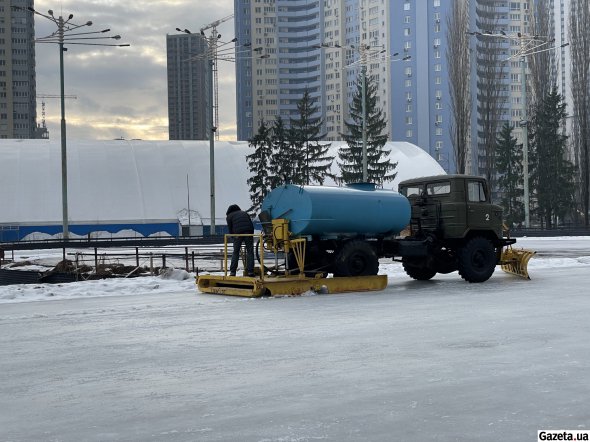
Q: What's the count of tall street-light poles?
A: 4